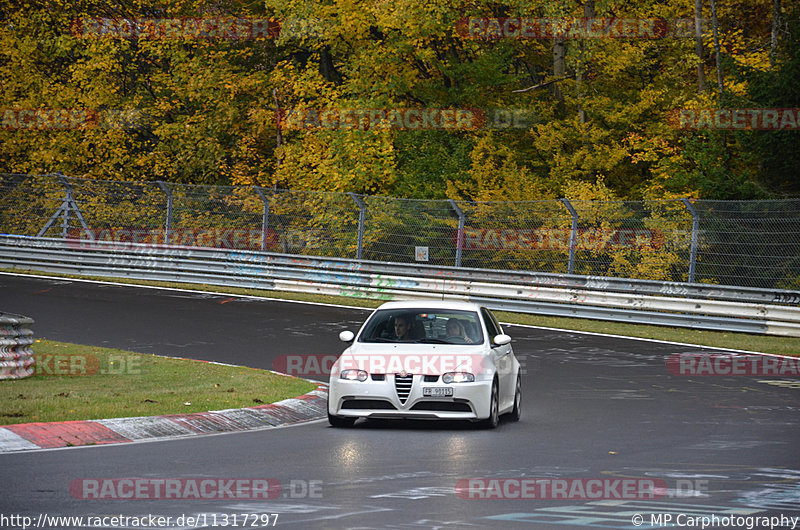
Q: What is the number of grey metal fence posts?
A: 7